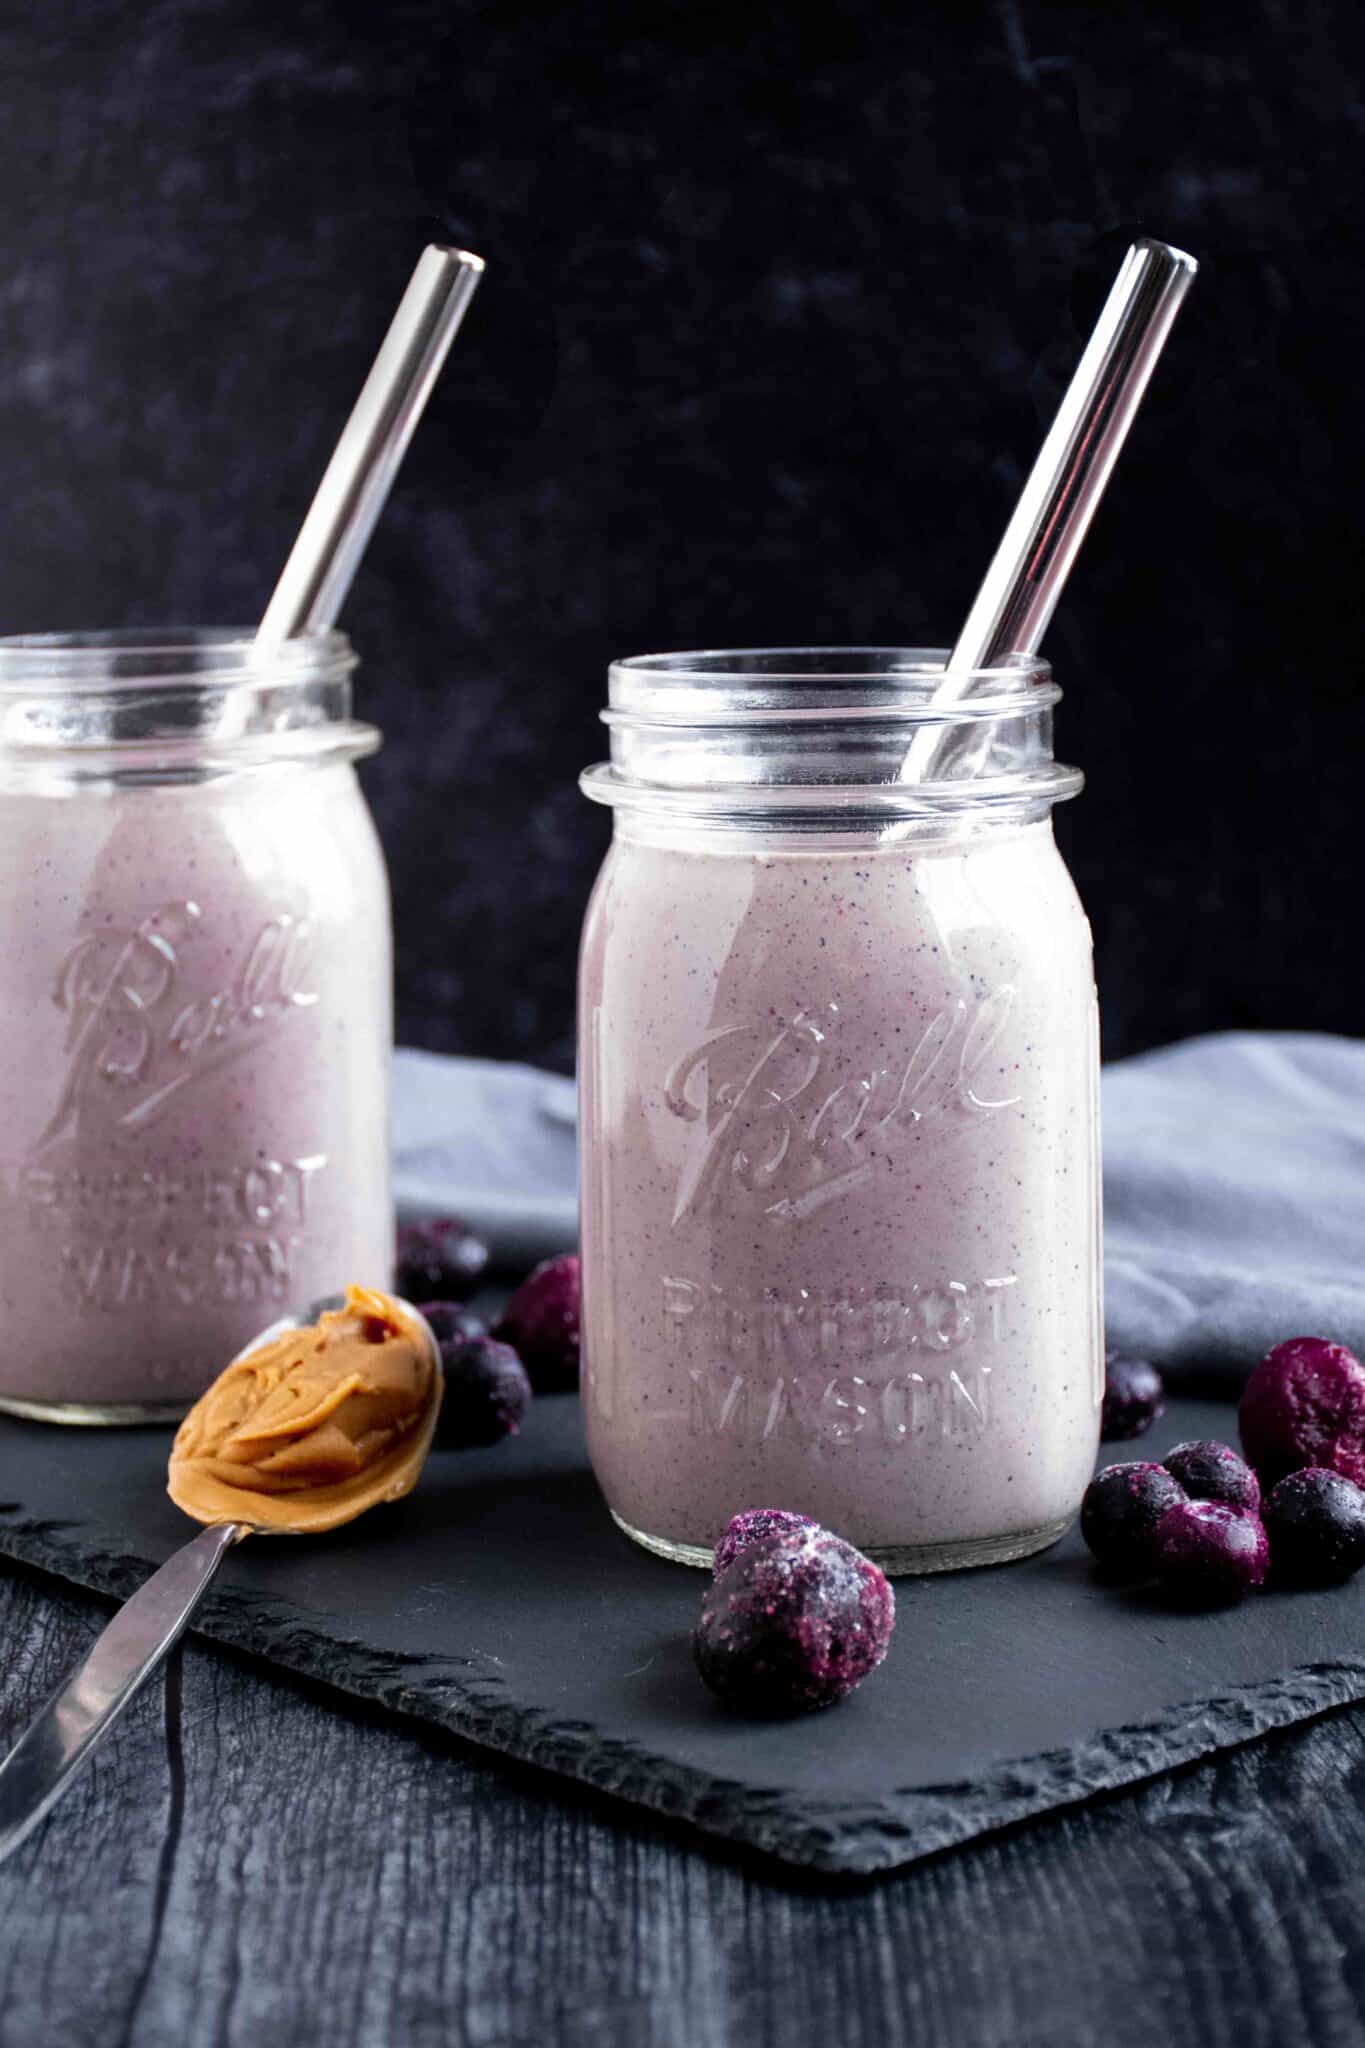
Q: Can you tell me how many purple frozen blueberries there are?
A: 12